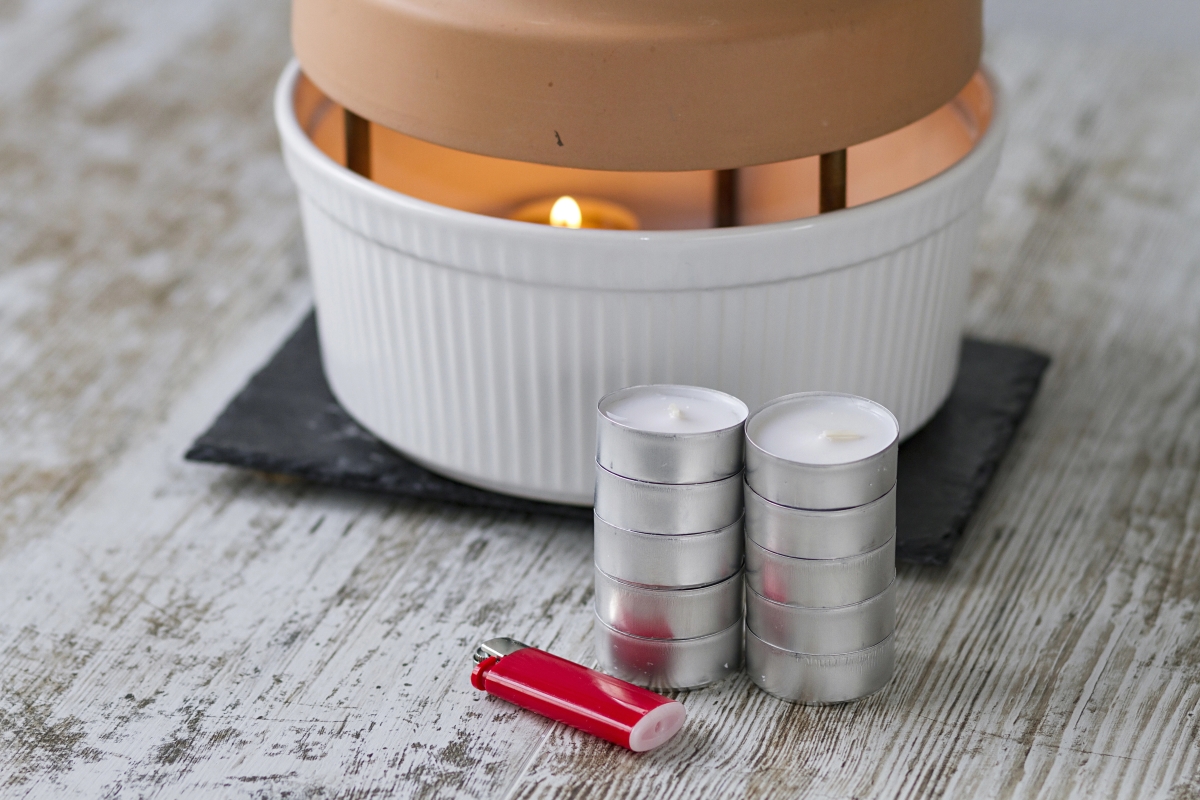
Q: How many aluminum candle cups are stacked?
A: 10